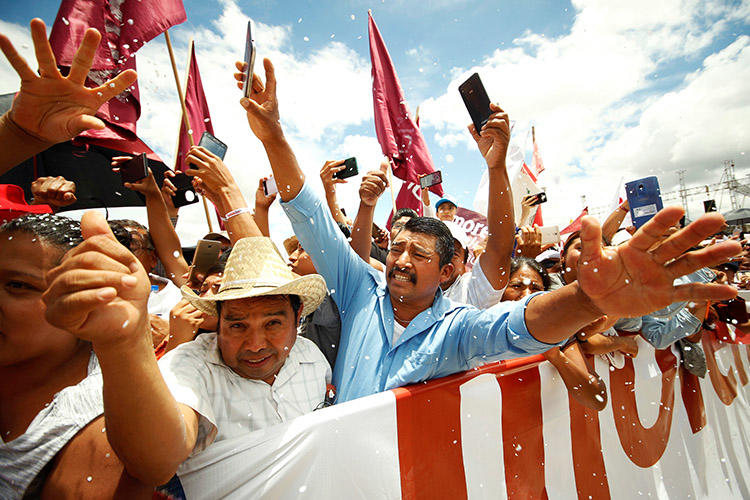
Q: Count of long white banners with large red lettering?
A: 1